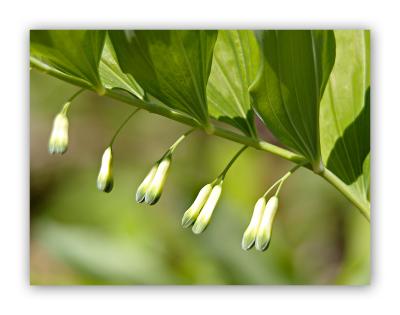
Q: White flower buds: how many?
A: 8